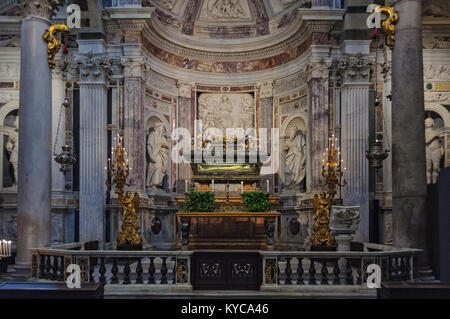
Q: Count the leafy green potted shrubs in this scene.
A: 2